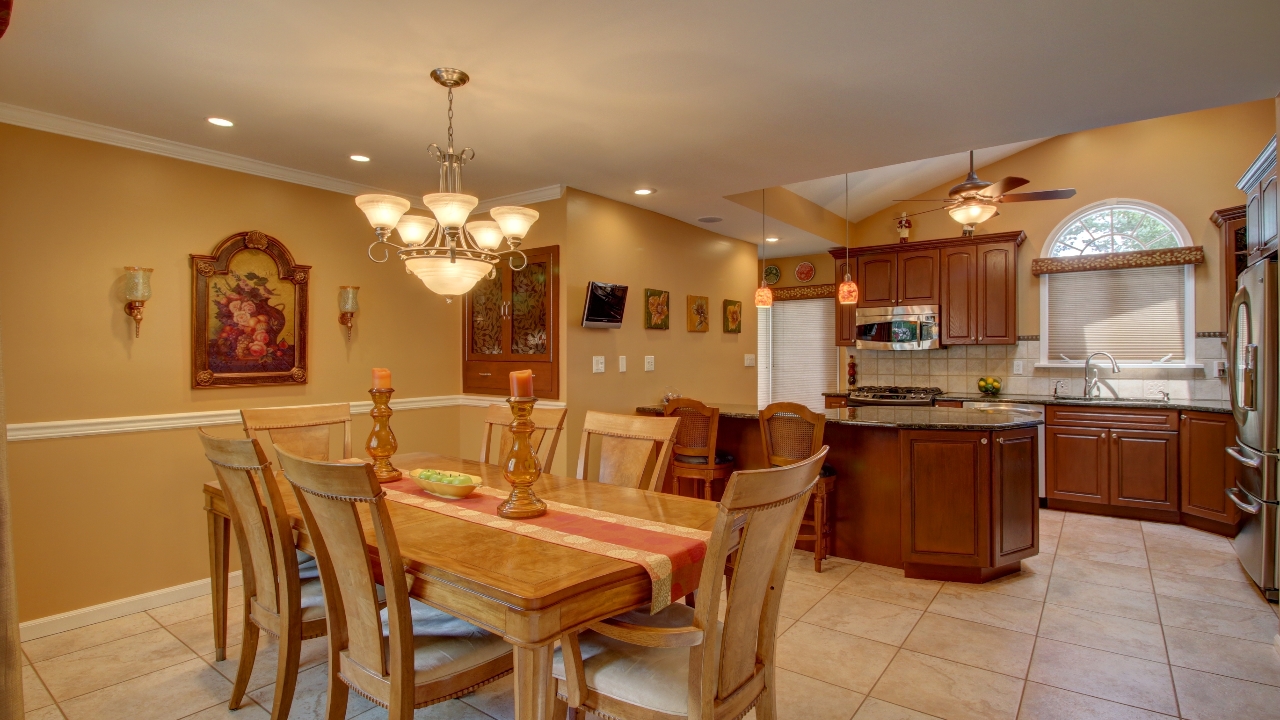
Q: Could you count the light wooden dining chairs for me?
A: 6